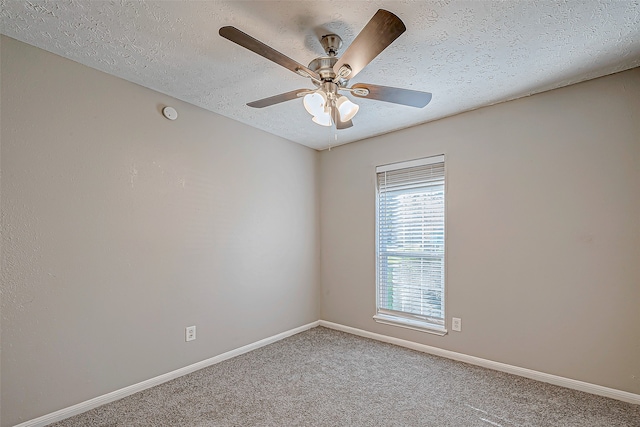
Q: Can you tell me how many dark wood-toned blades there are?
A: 5